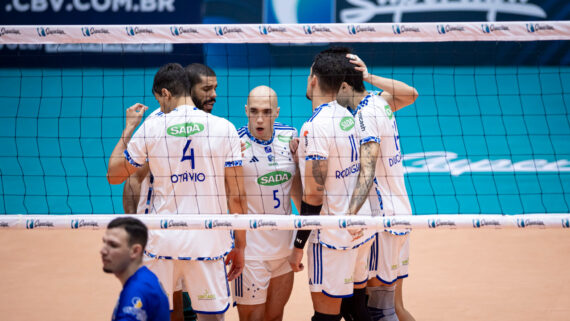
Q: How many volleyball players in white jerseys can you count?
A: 5